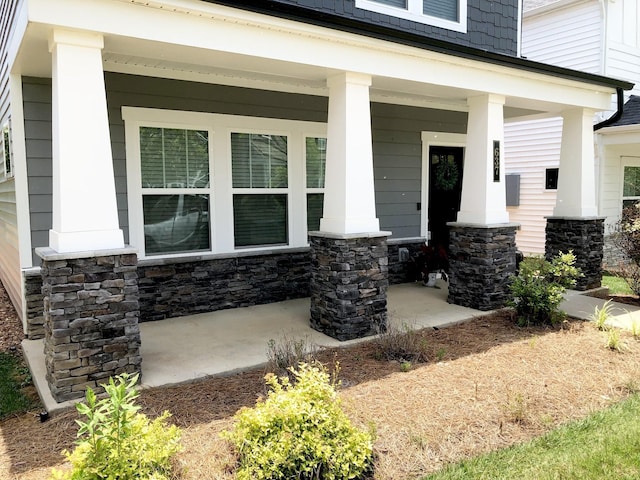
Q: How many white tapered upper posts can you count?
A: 4